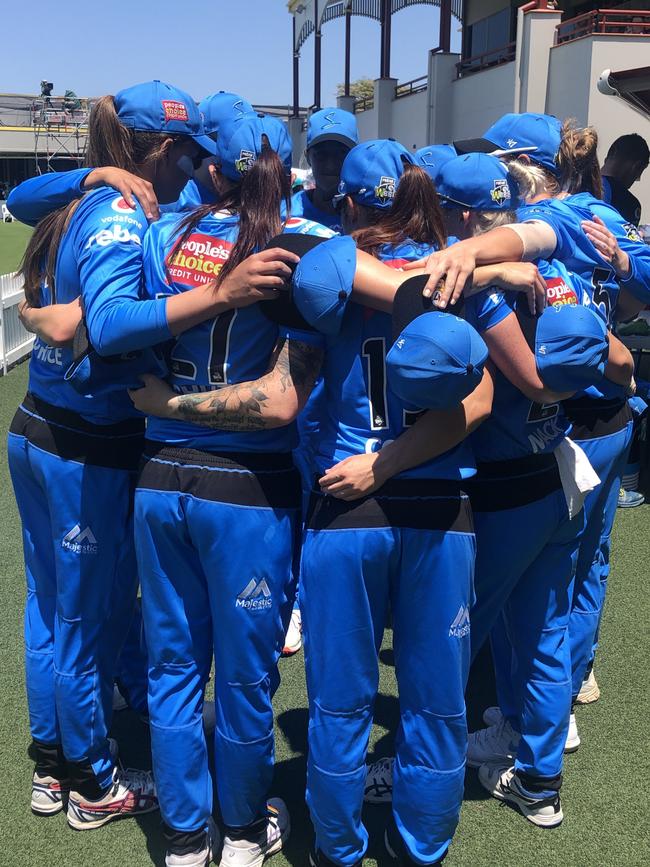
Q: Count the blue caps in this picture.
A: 12